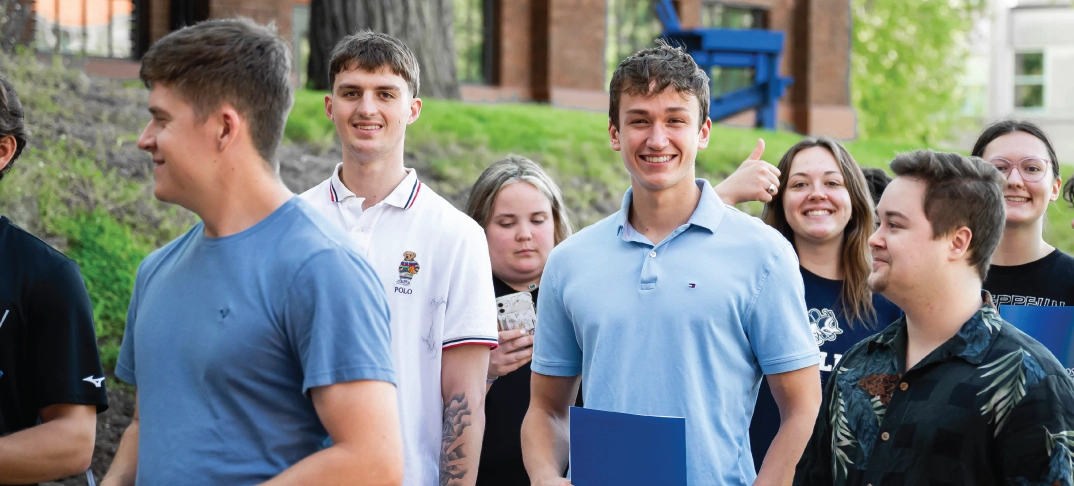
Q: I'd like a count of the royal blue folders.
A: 2